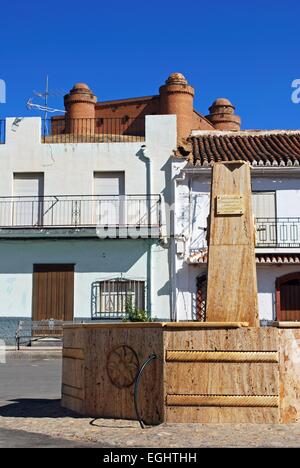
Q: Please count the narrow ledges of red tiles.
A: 1